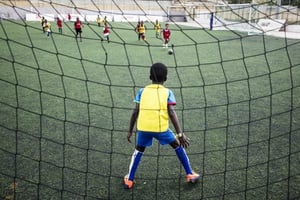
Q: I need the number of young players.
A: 13